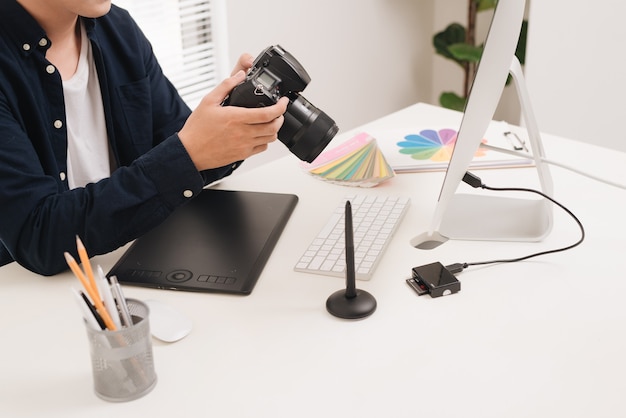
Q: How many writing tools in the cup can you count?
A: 6